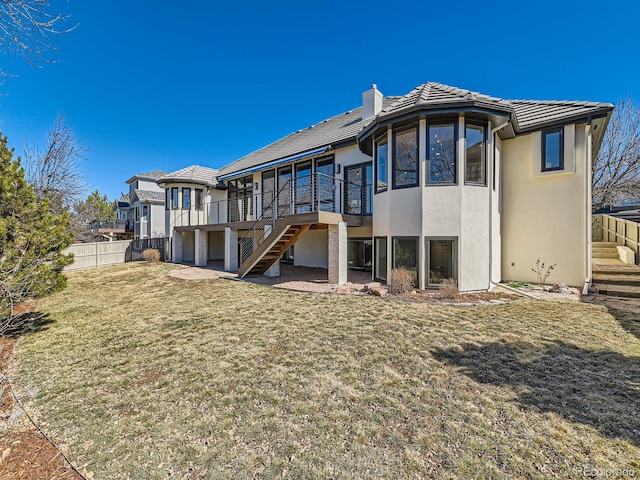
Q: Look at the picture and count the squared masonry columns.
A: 5